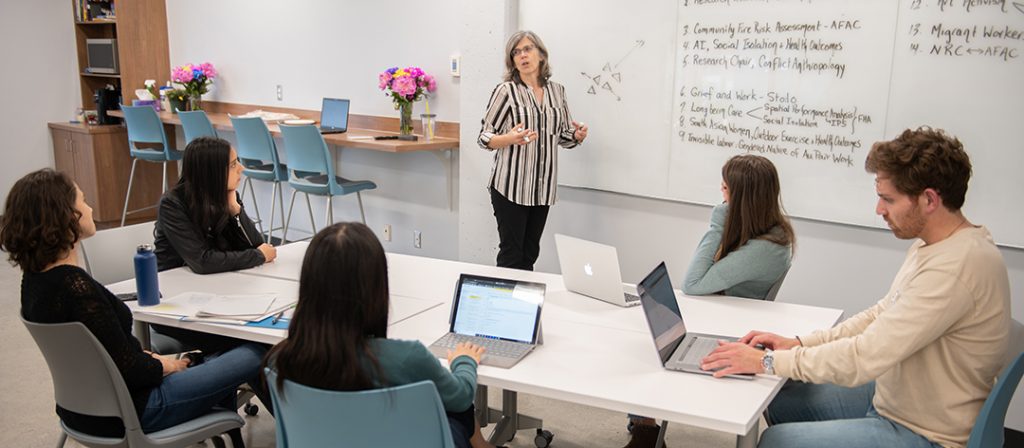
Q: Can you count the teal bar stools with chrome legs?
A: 4